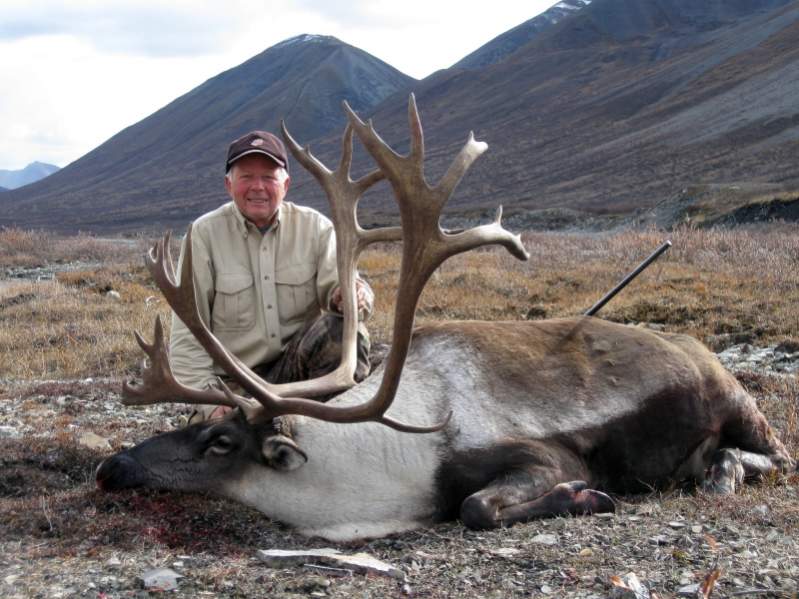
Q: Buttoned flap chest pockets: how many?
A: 2